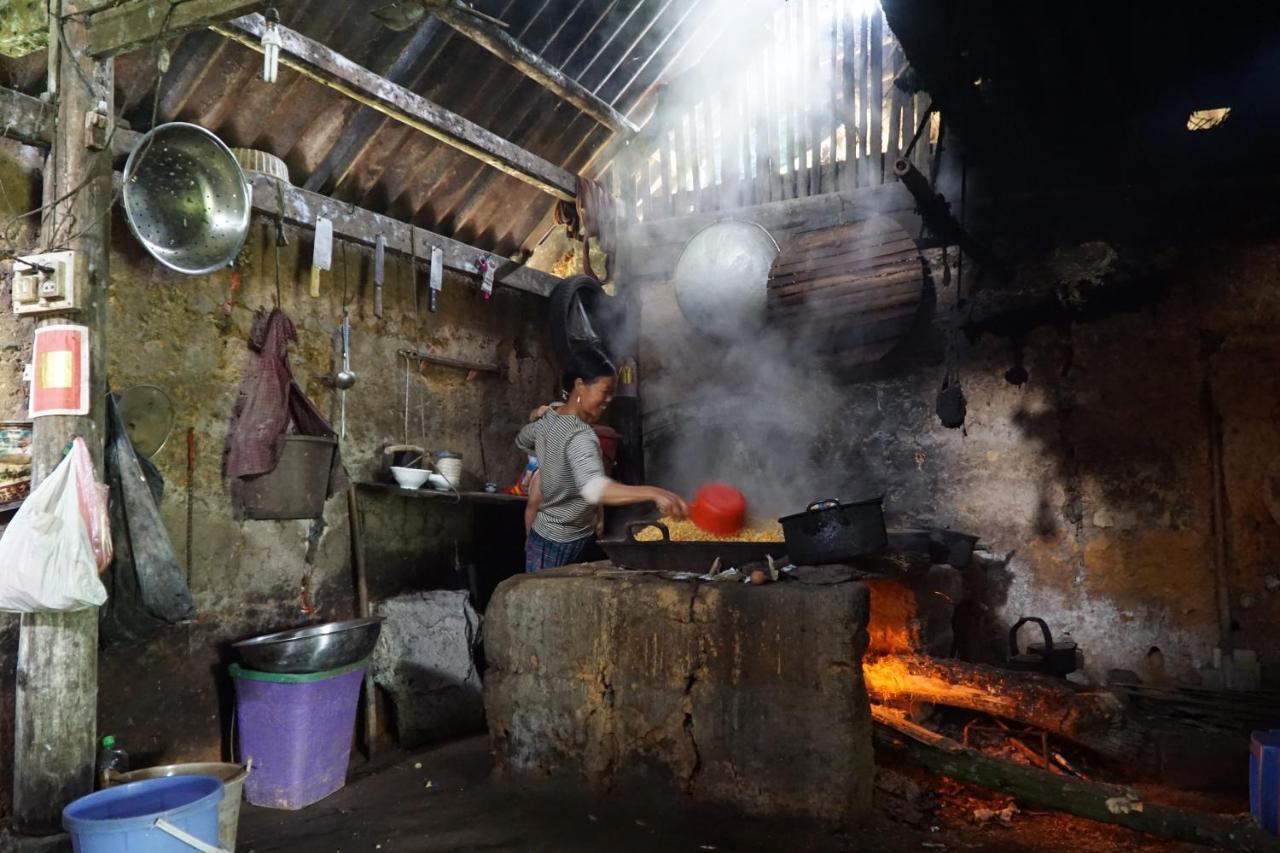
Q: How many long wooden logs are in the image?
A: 2